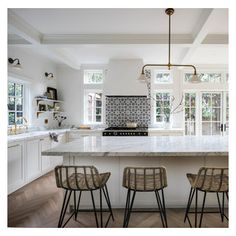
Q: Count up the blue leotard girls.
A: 0